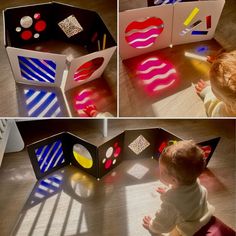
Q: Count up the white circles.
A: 6